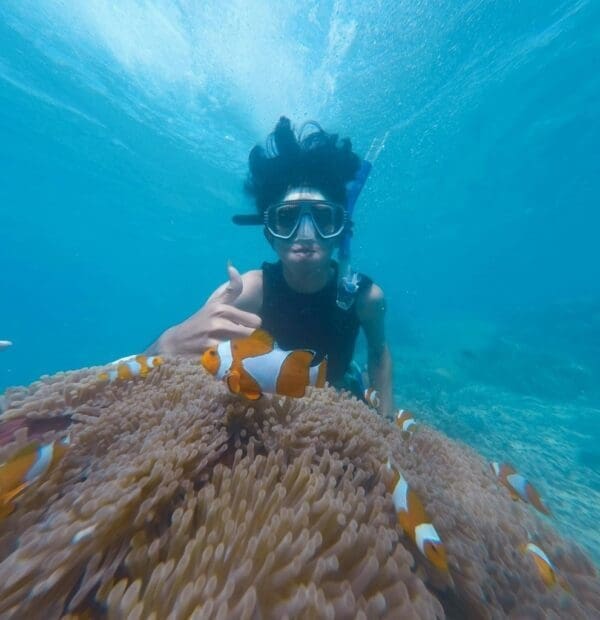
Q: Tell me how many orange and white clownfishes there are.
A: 8